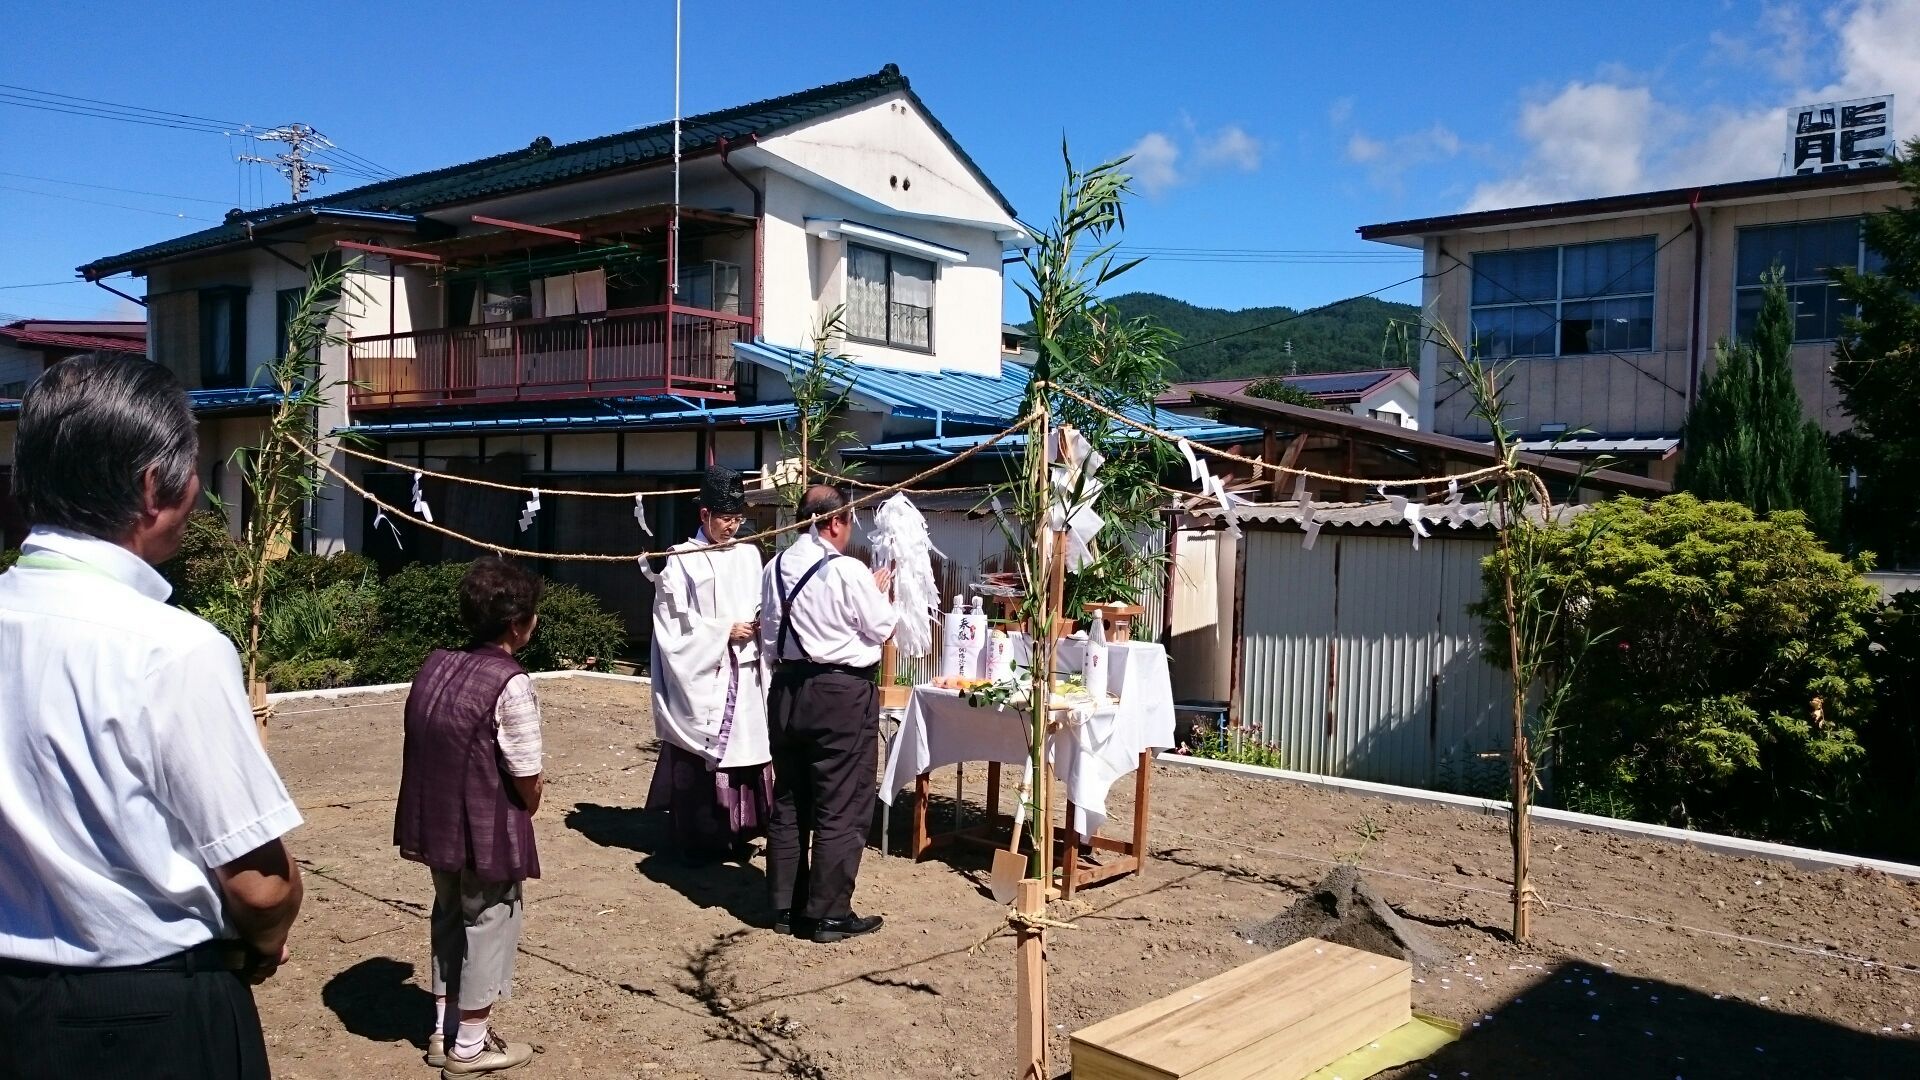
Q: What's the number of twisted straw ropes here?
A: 4